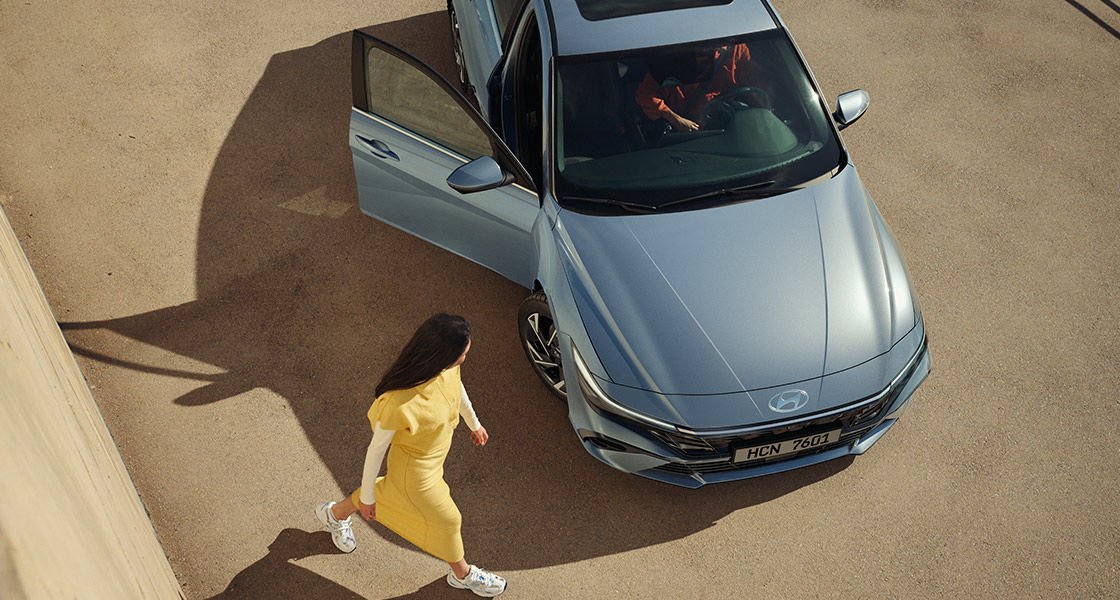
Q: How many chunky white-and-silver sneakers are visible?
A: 2